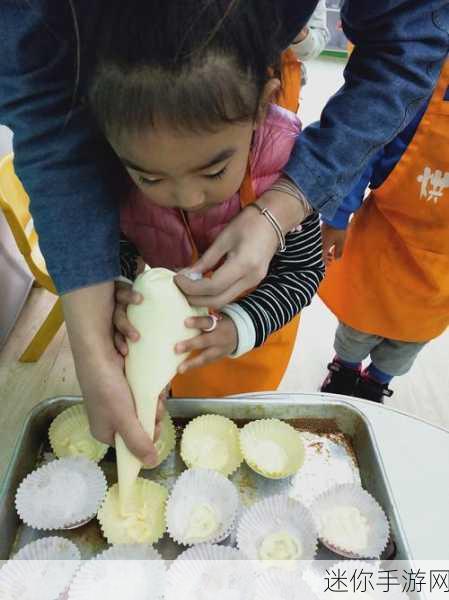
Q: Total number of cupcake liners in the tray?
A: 14